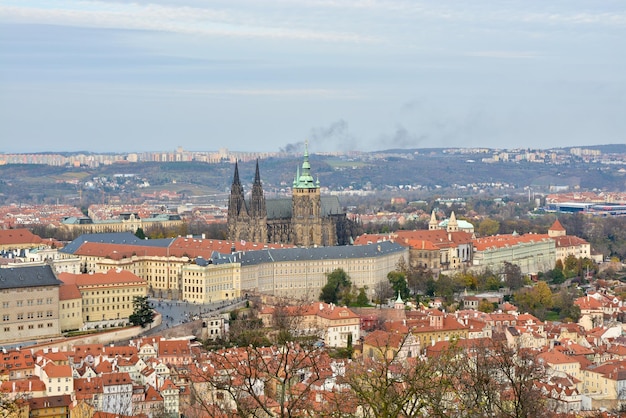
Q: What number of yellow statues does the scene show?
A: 0